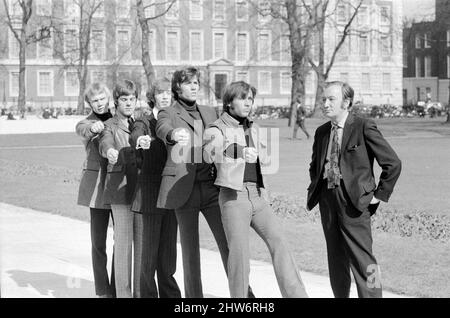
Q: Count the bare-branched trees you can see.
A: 5